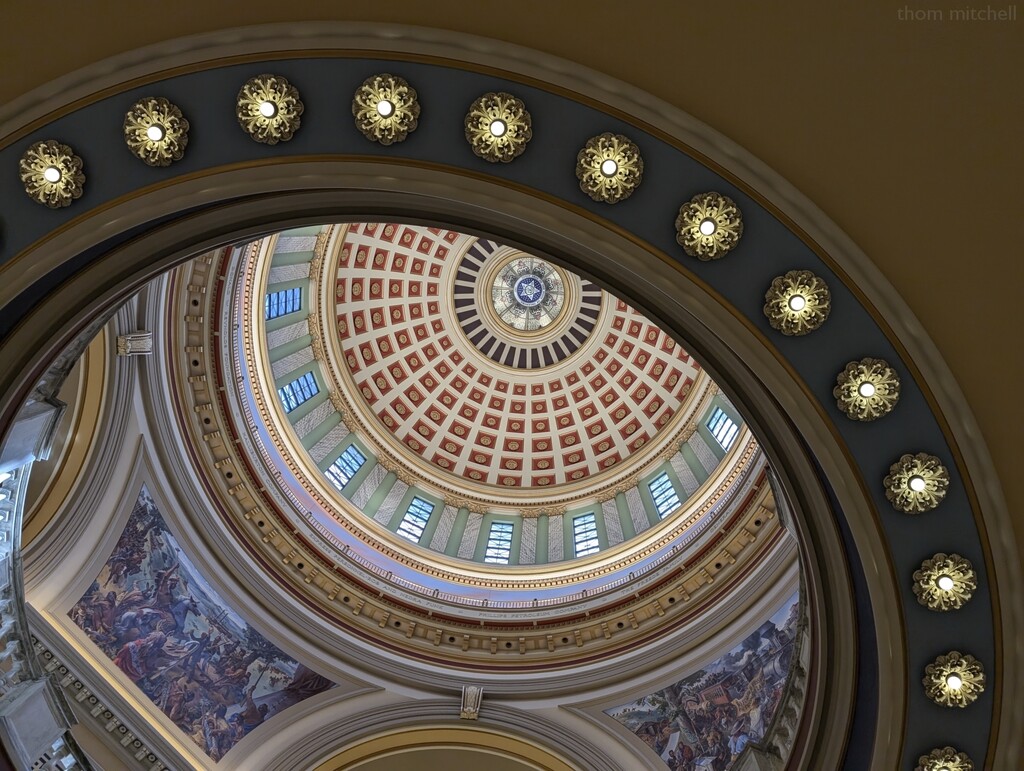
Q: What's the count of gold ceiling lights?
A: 13